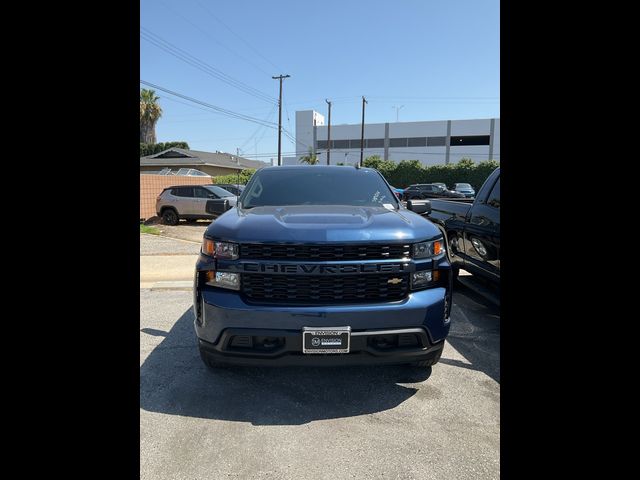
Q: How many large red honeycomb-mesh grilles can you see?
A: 0